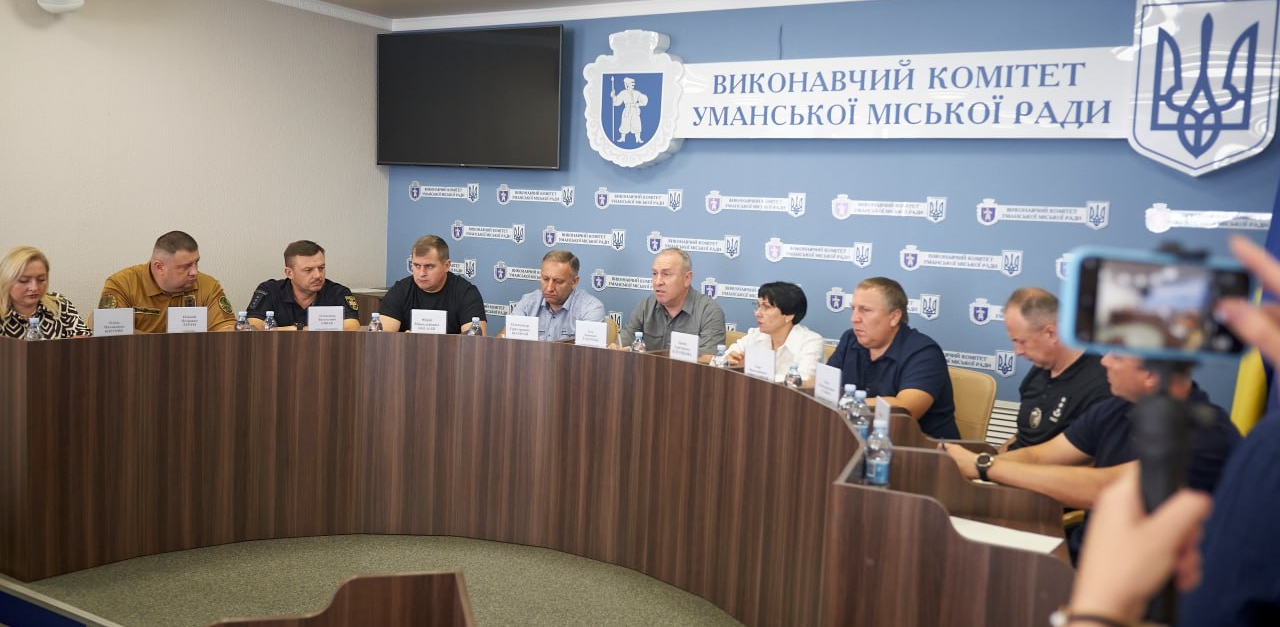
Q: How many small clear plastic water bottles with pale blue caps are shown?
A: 11